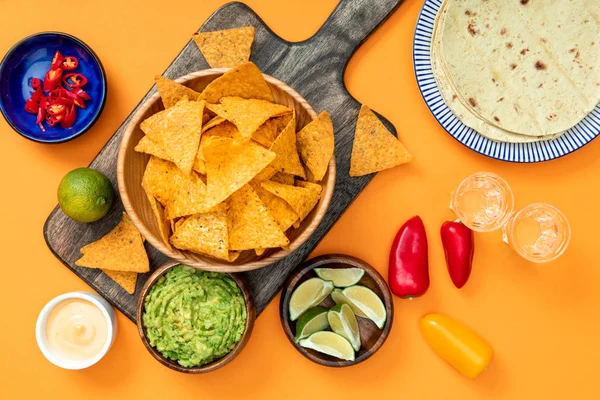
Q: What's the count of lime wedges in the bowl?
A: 6